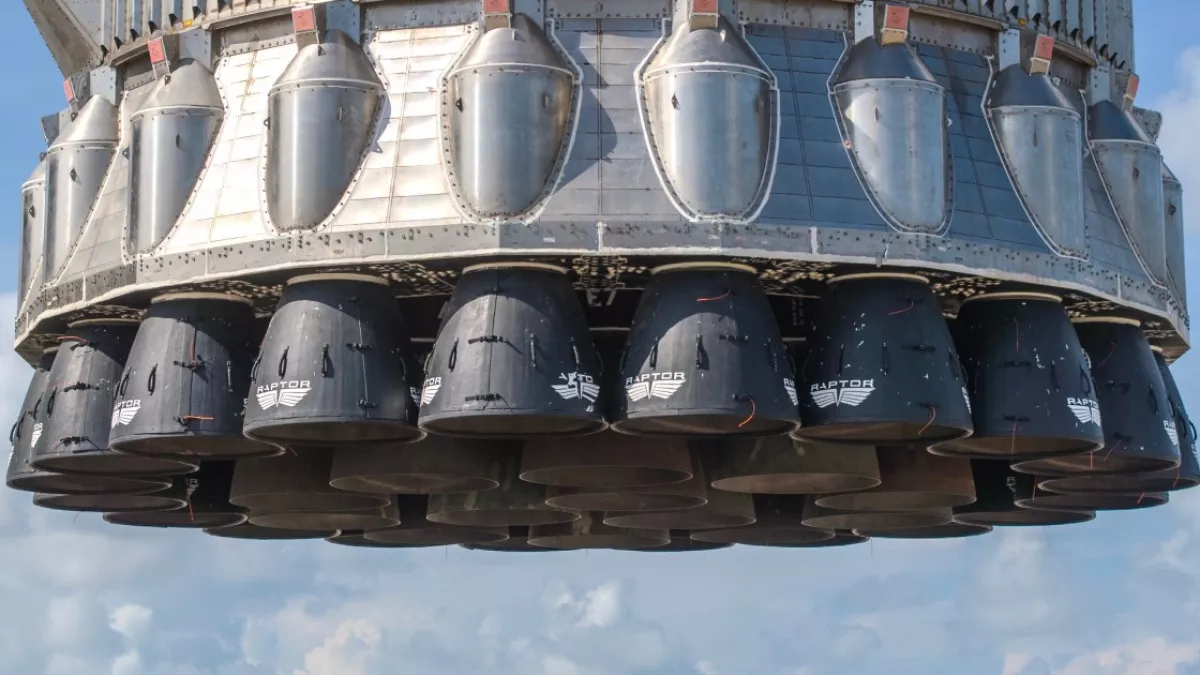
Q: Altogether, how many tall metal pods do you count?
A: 10